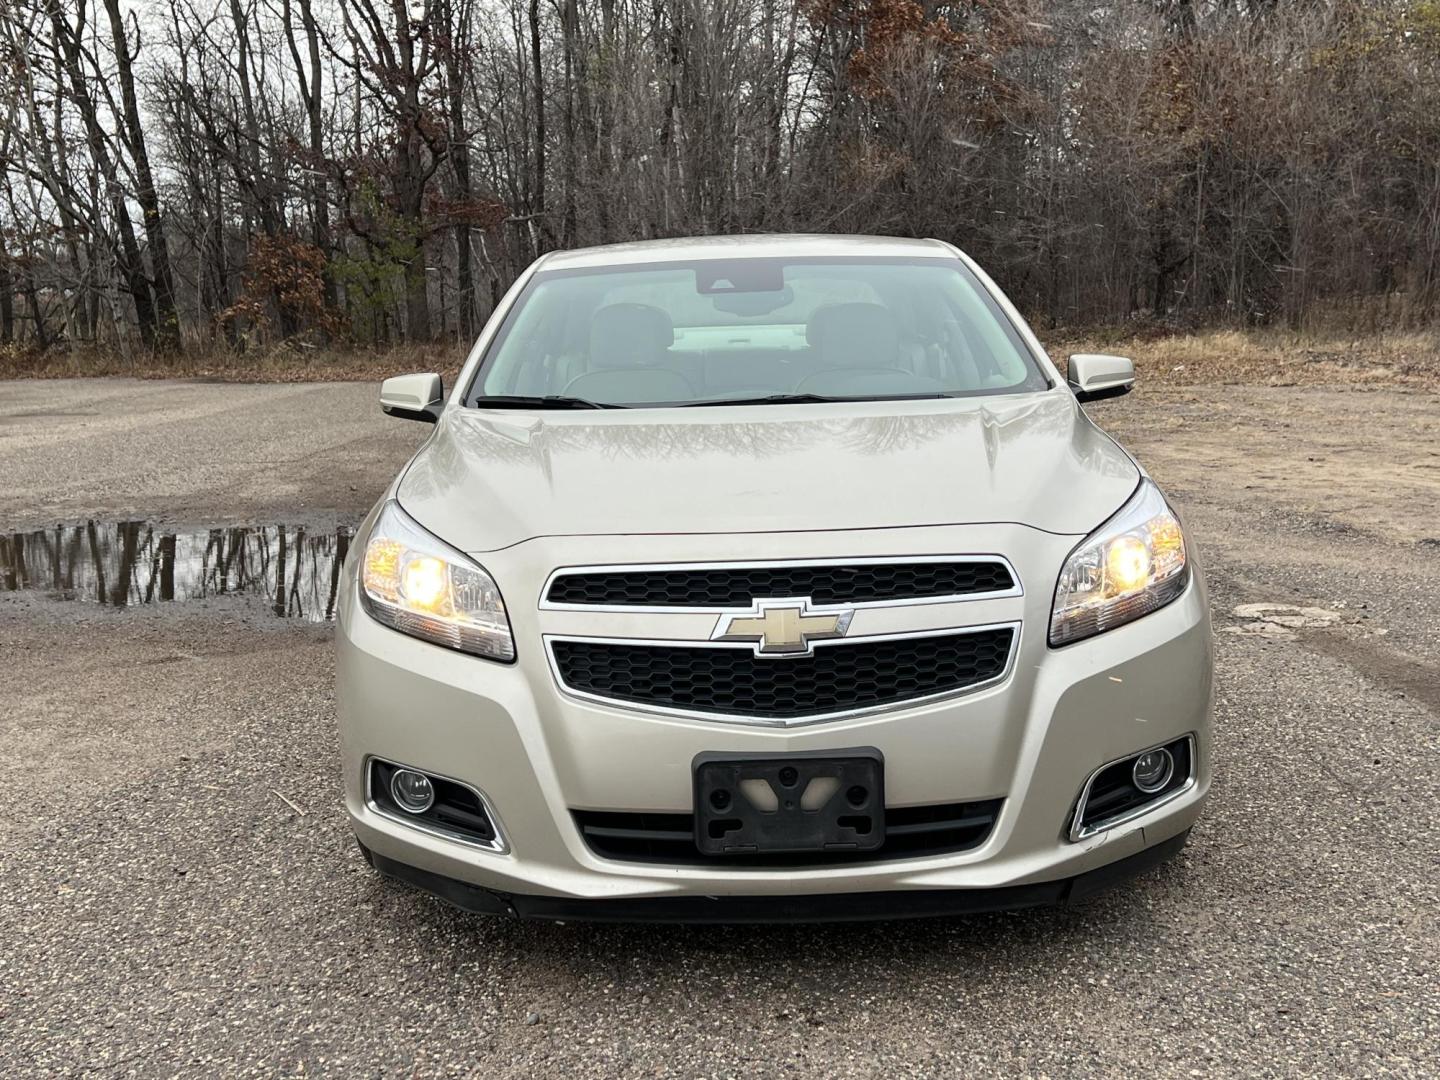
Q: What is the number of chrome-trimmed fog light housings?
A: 2